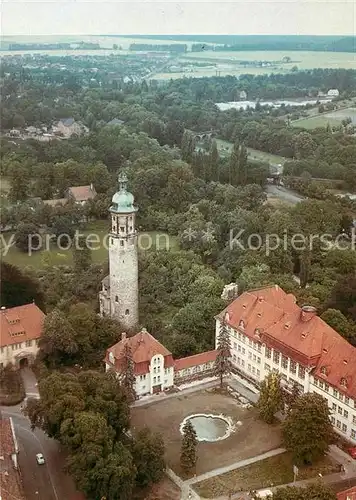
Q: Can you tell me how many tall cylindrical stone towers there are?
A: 1